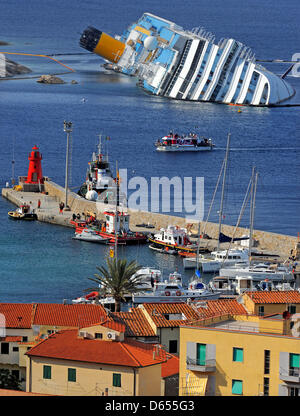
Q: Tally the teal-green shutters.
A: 4